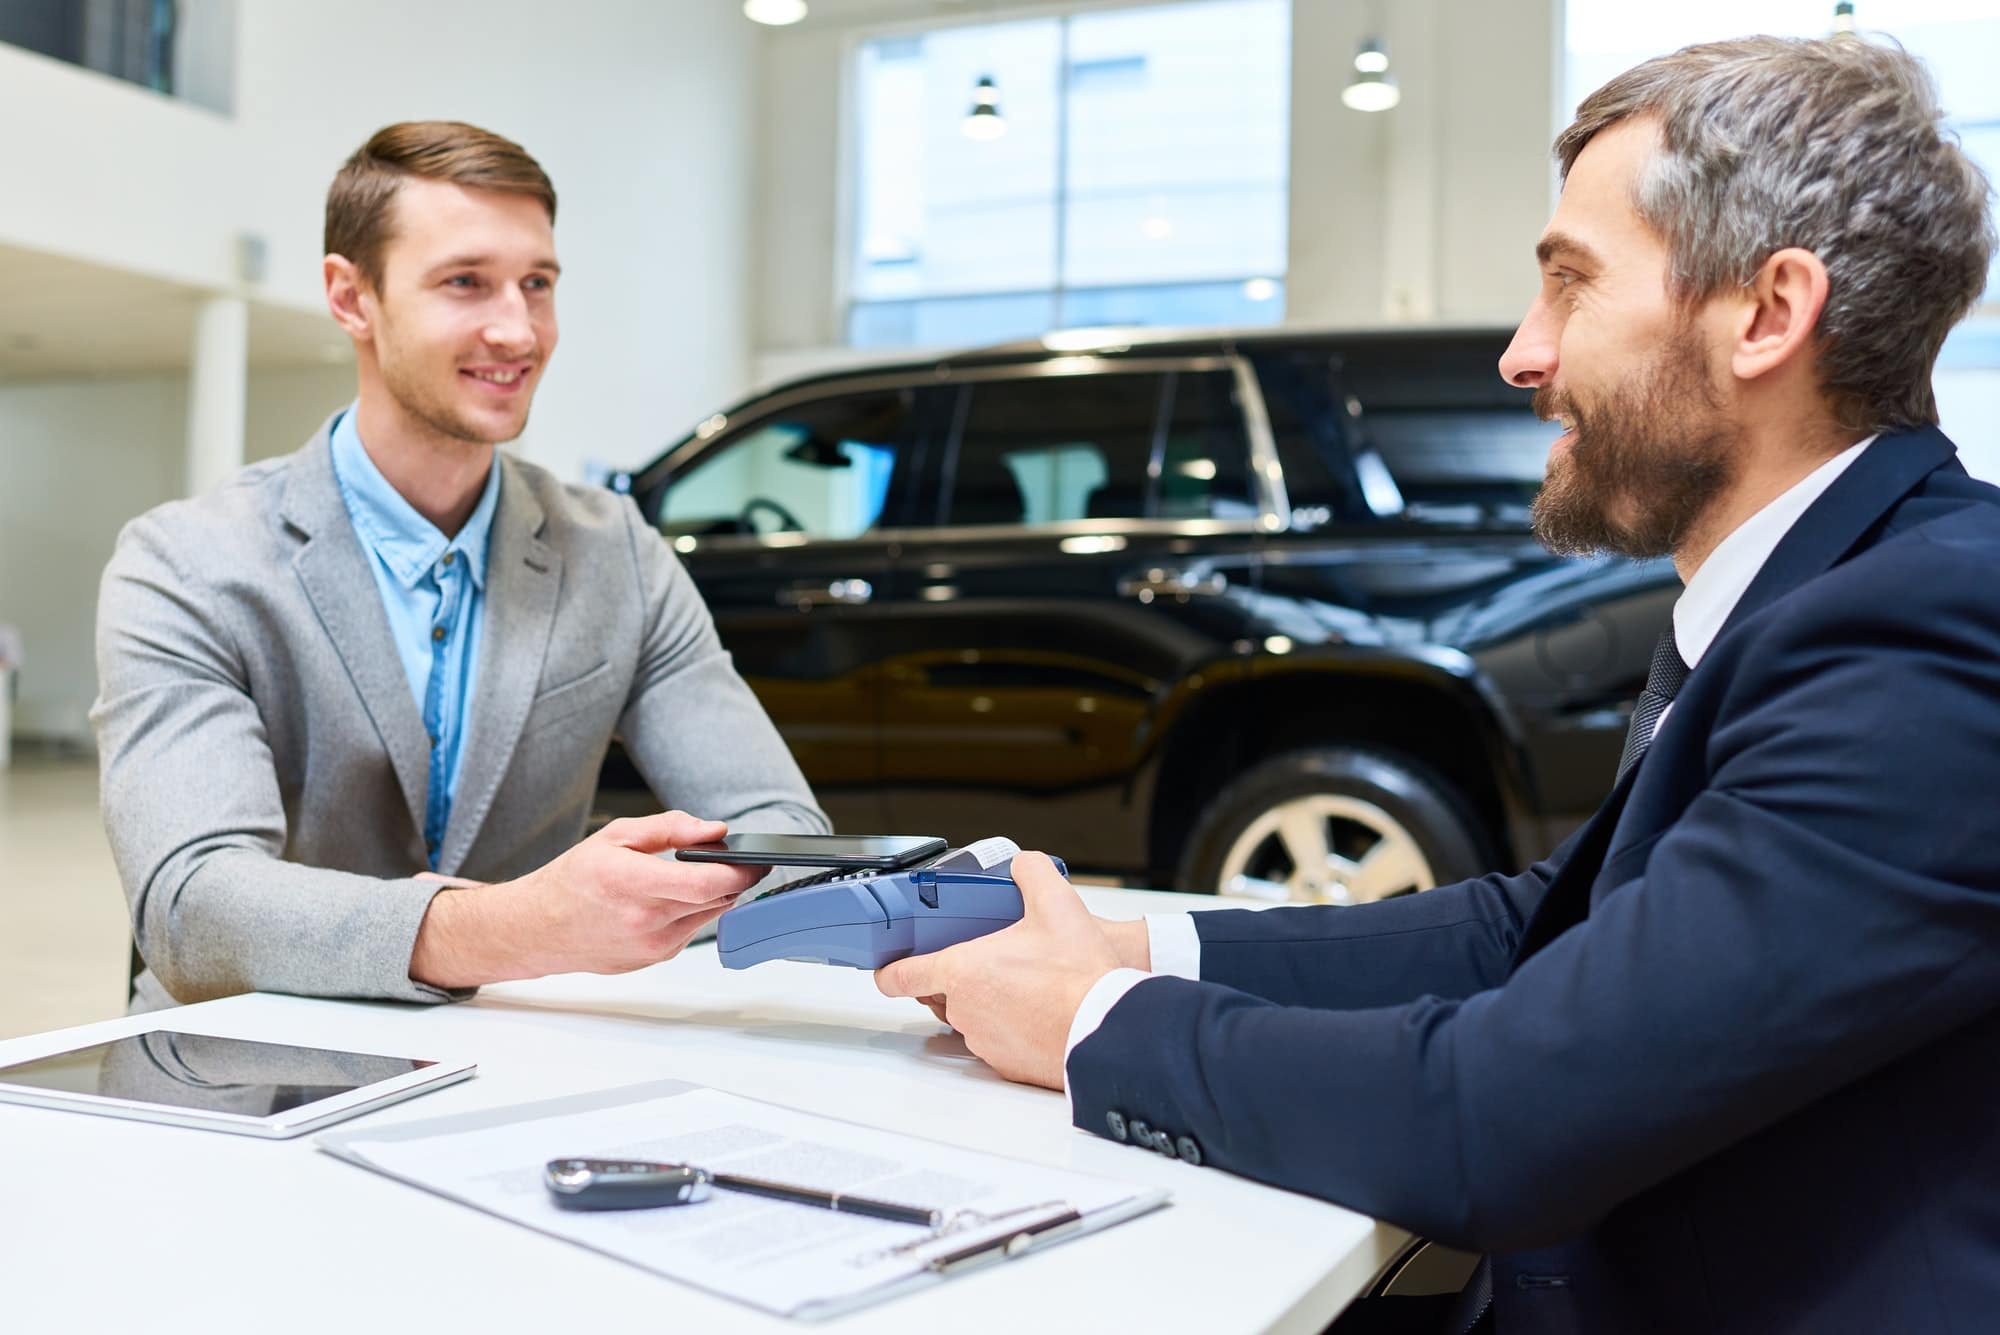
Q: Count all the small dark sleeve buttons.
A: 4